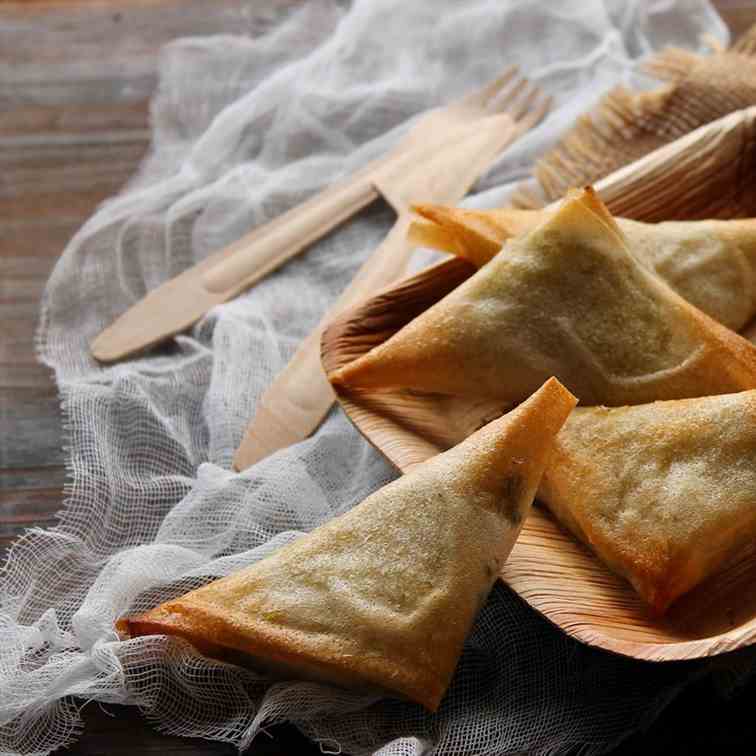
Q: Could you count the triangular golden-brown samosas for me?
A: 4